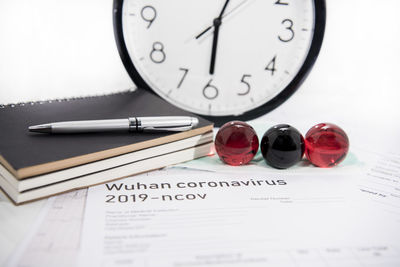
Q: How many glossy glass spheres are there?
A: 3